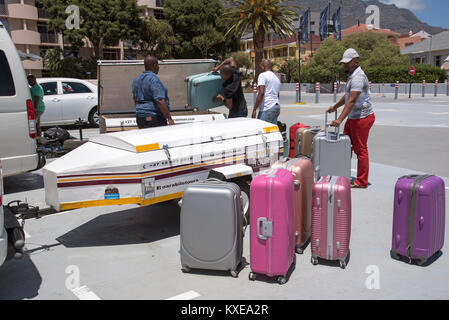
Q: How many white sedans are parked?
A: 1